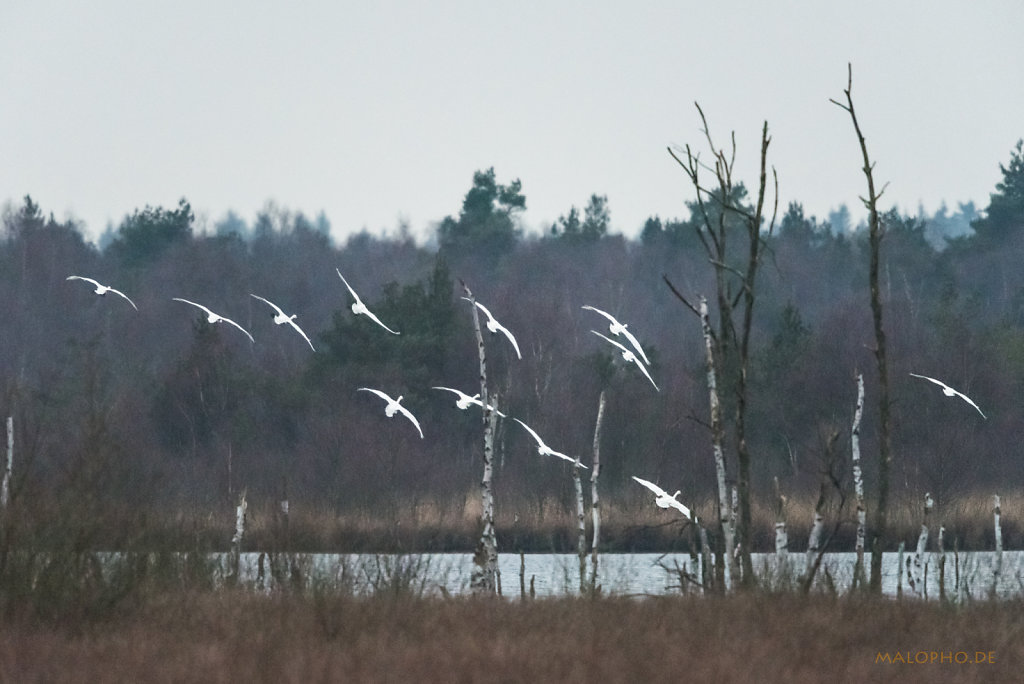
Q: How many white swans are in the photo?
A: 12